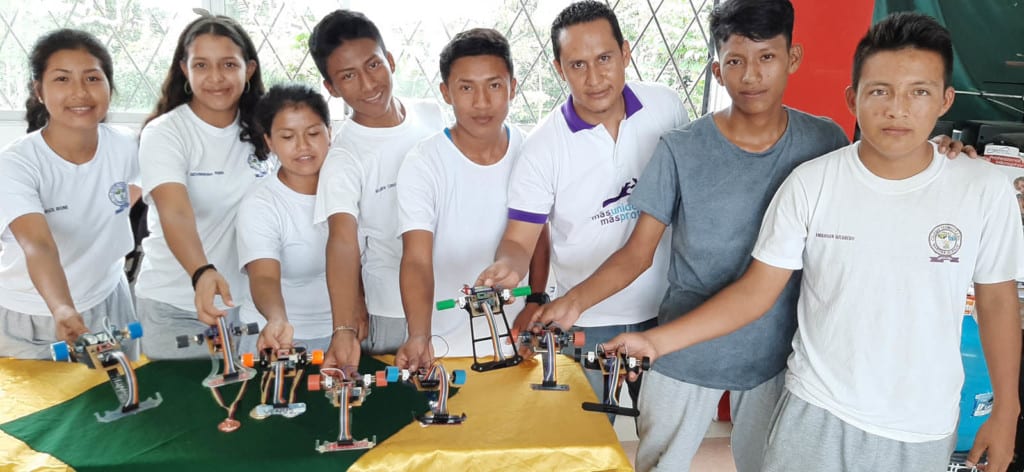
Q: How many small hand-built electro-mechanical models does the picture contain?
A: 8